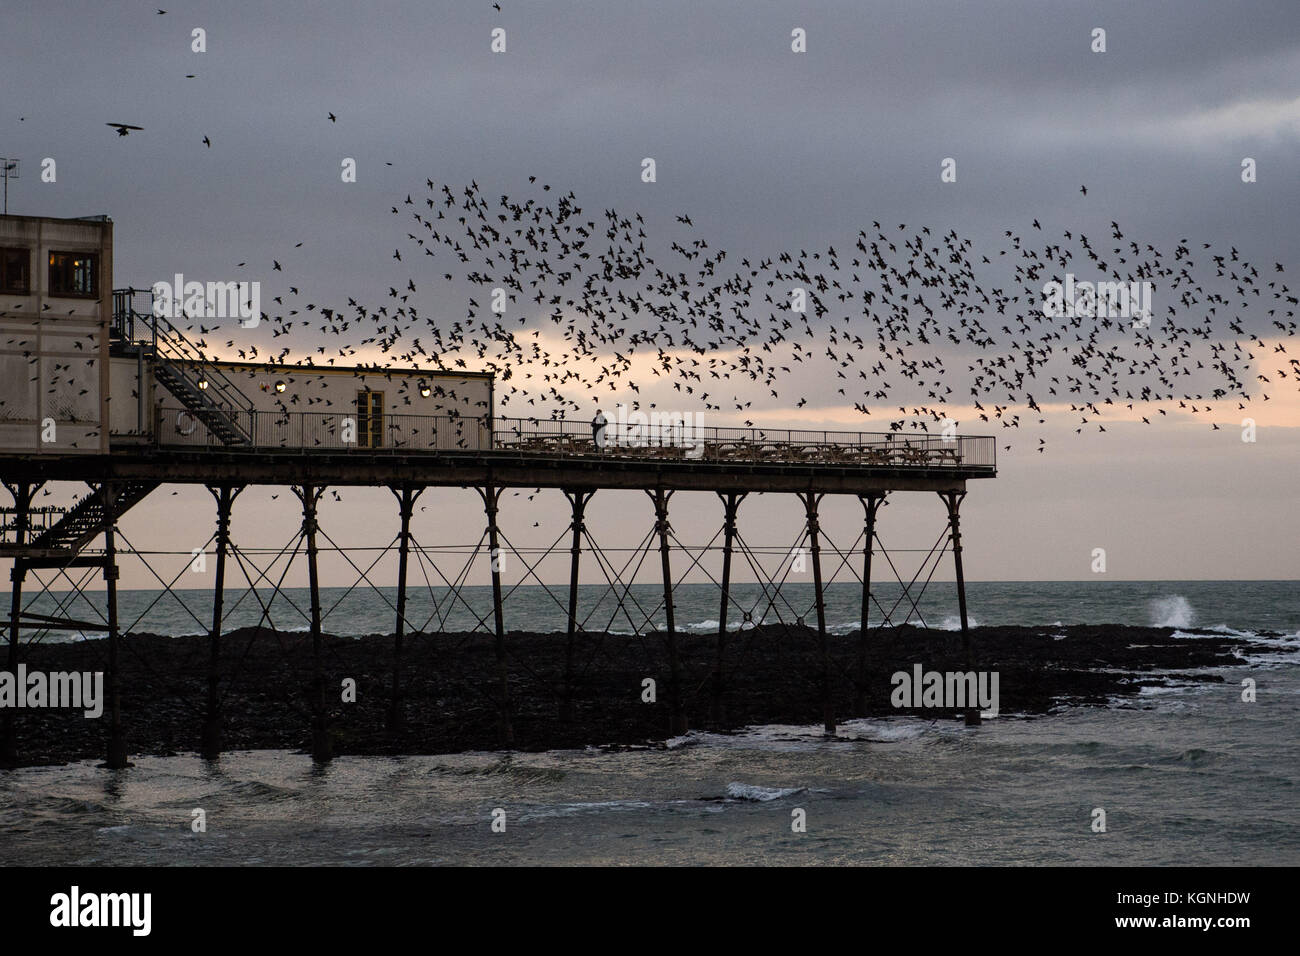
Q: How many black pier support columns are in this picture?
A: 12